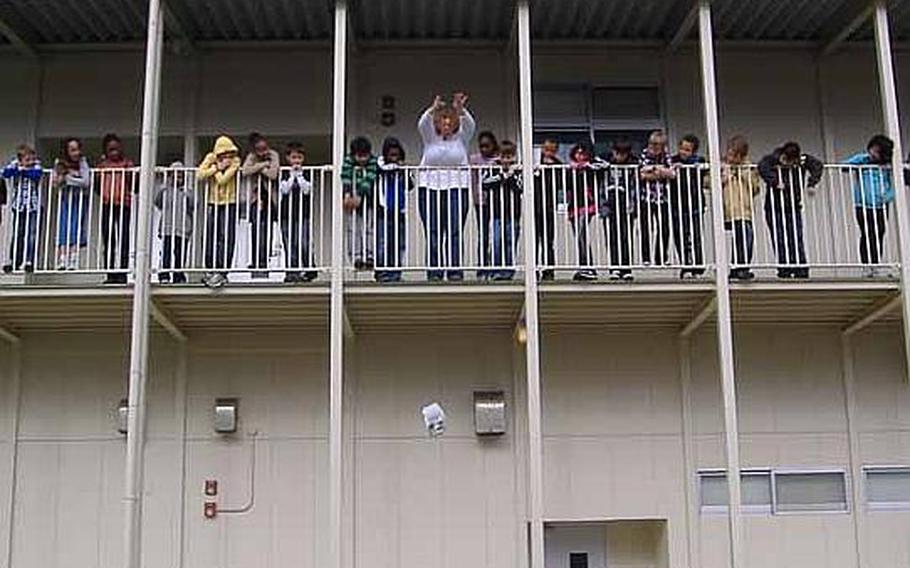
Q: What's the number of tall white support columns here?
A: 5